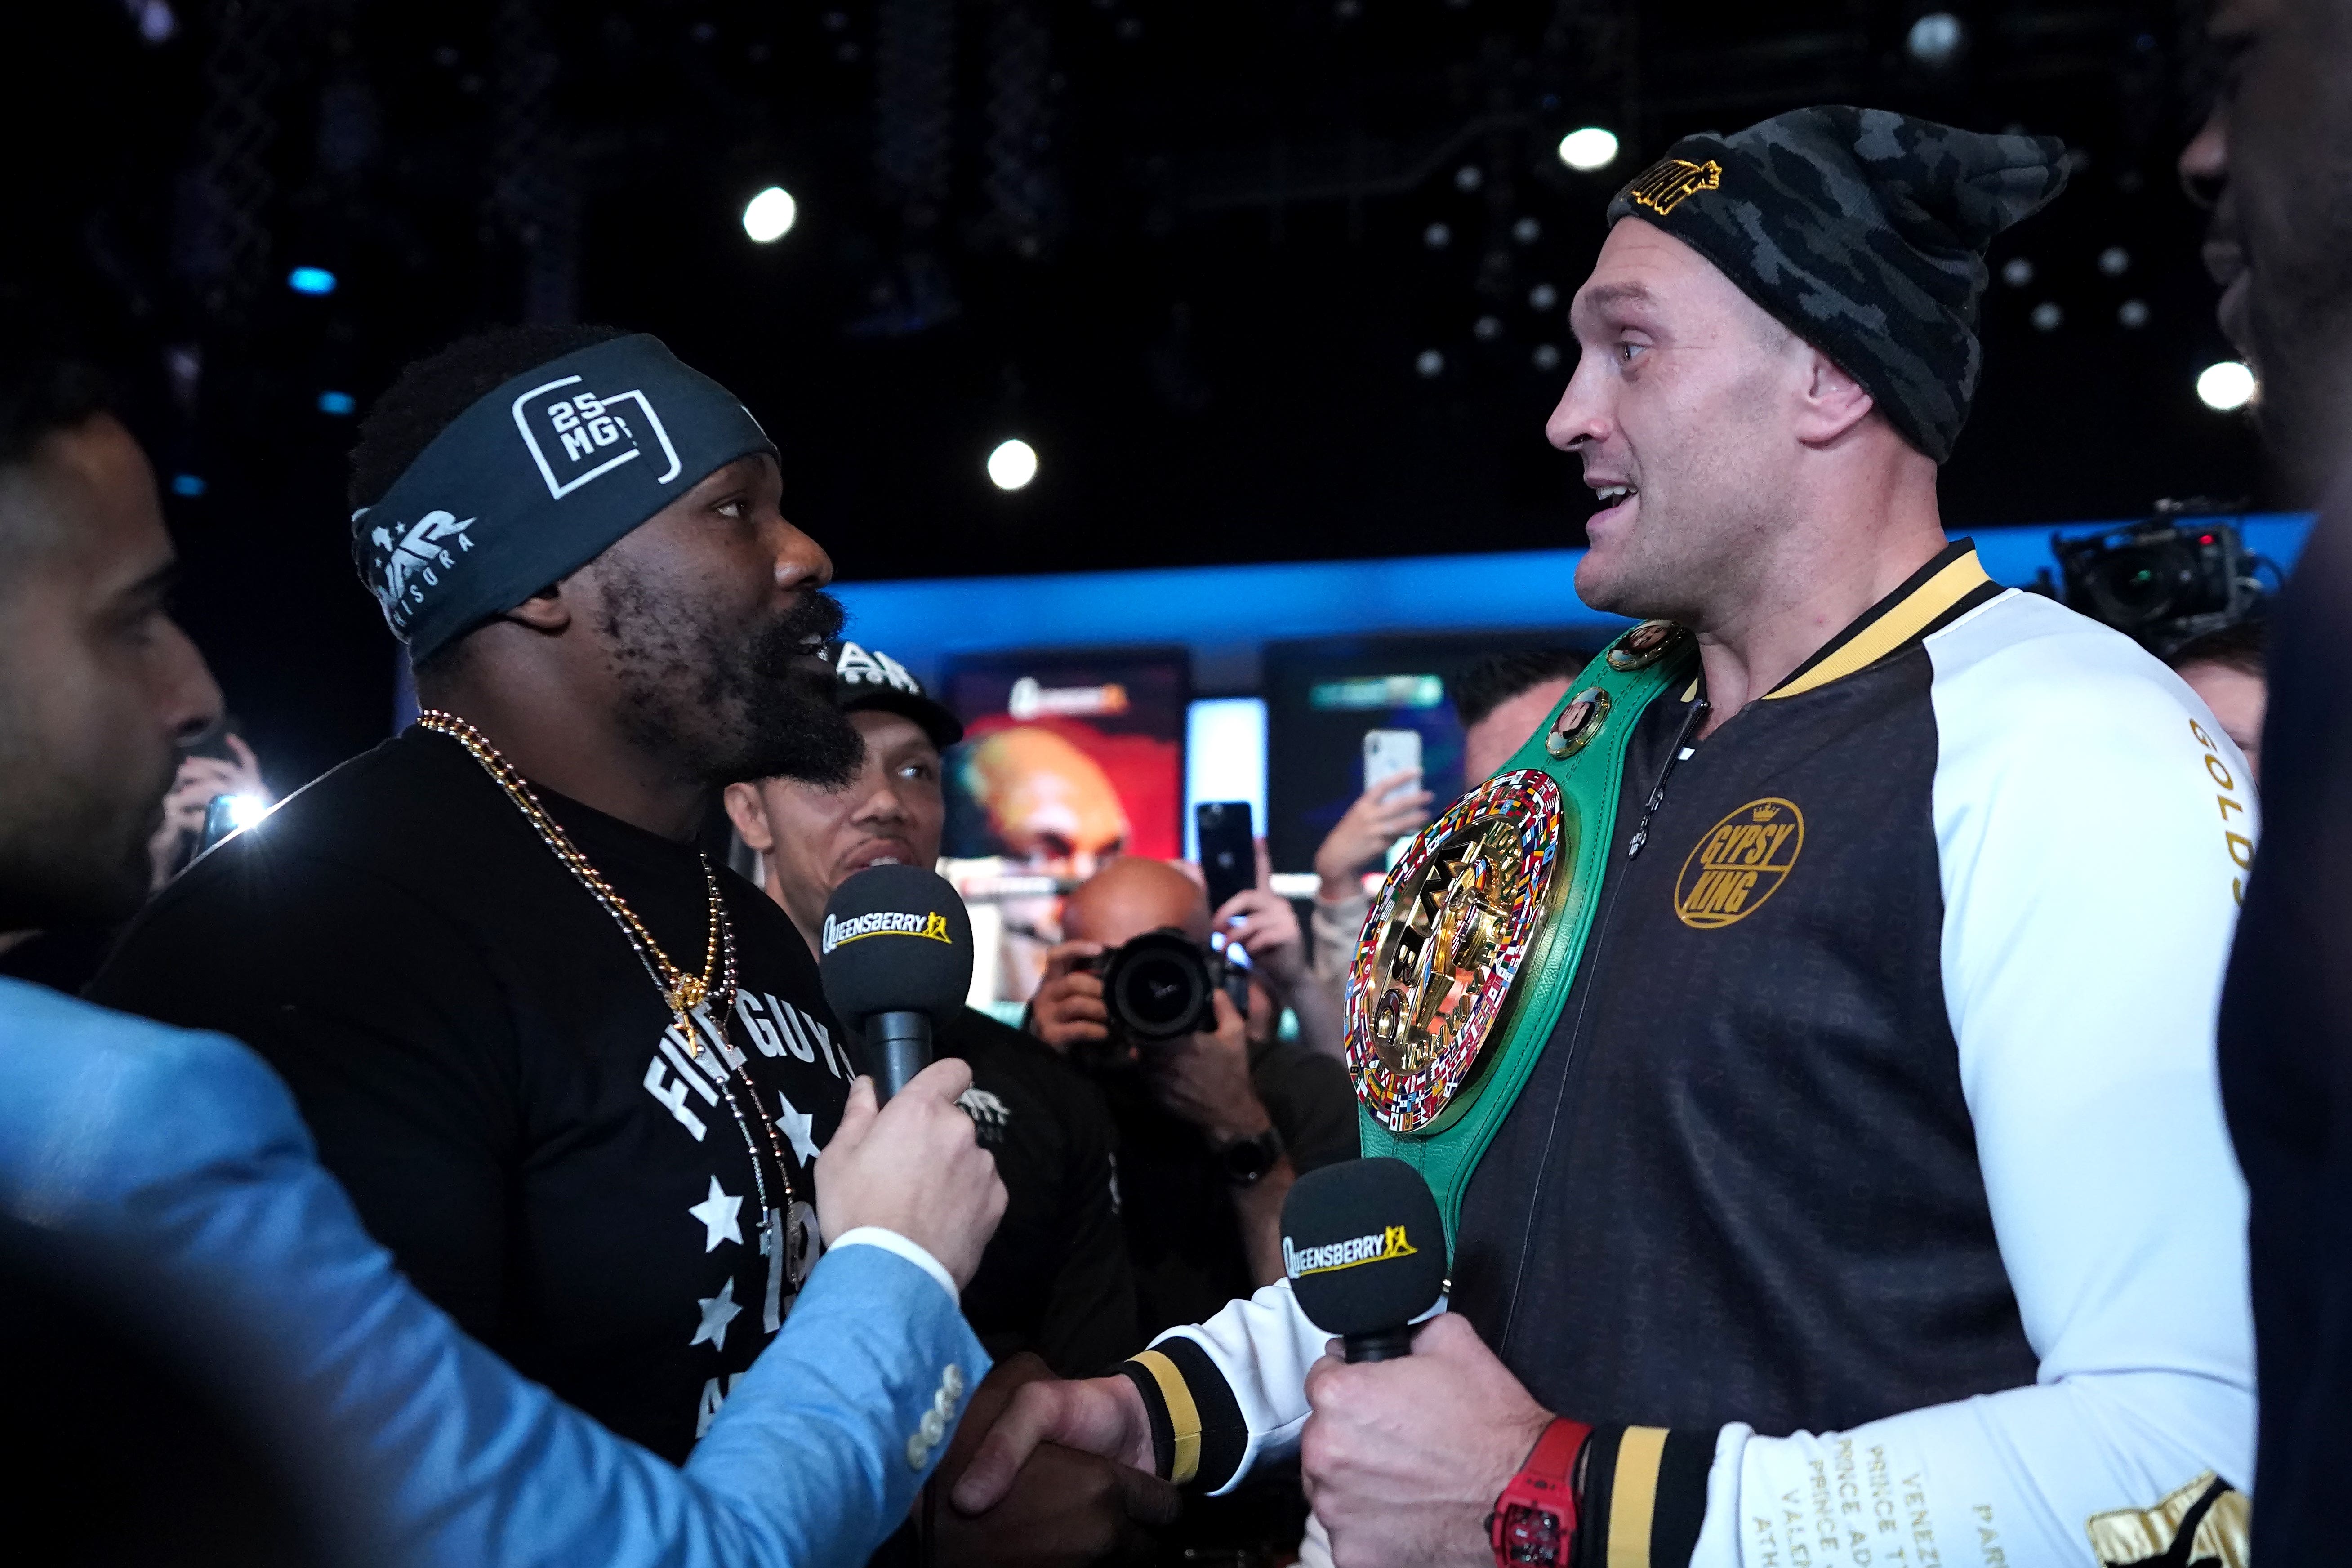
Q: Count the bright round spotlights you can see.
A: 4